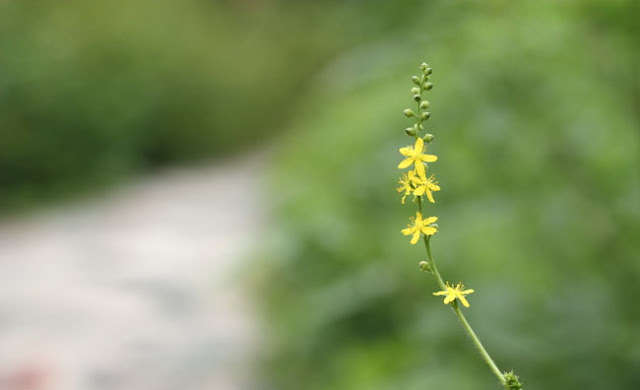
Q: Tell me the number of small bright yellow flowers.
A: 5